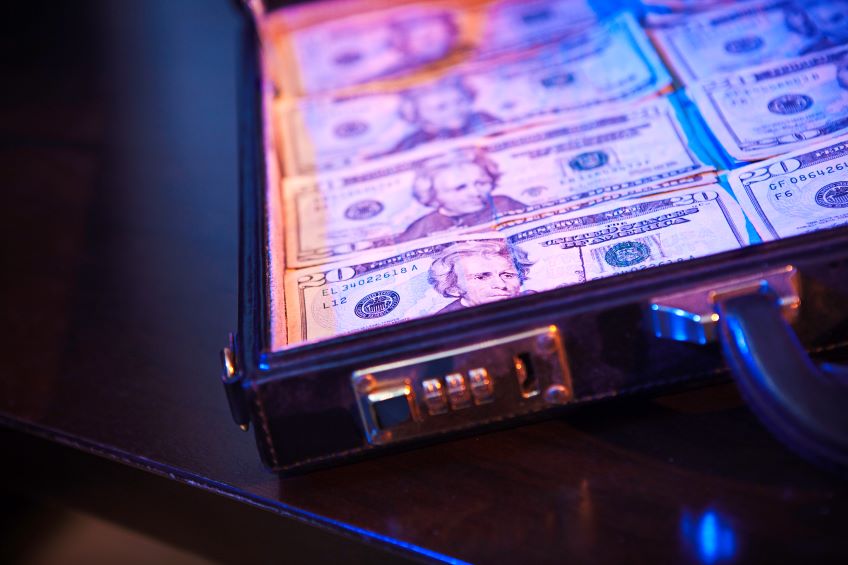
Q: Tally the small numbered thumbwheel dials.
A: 3